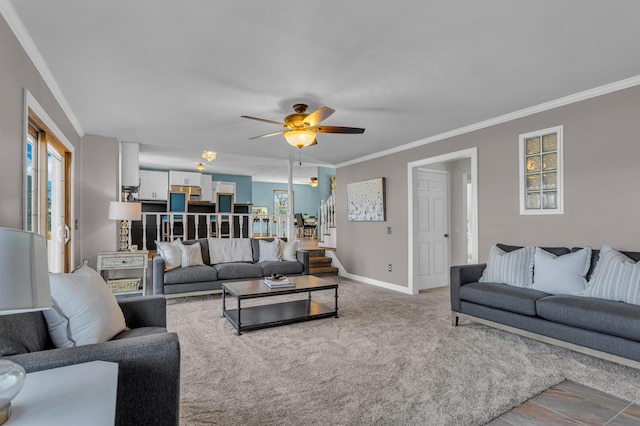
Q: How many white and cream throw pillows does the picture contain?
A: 8